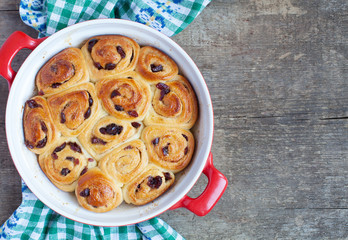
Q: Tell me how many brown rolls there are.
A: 13